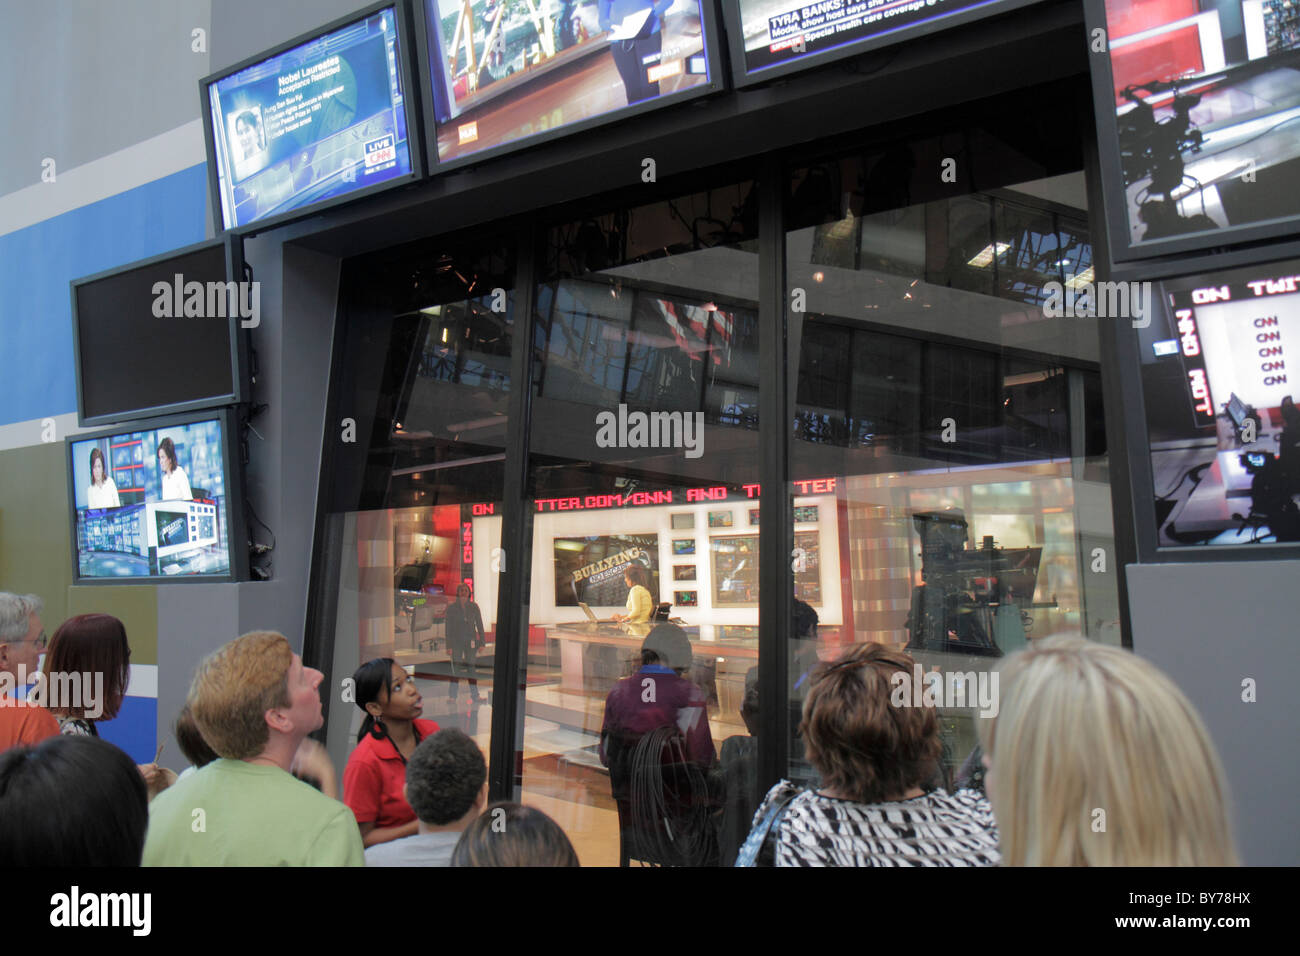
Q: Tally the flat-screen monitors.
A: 7